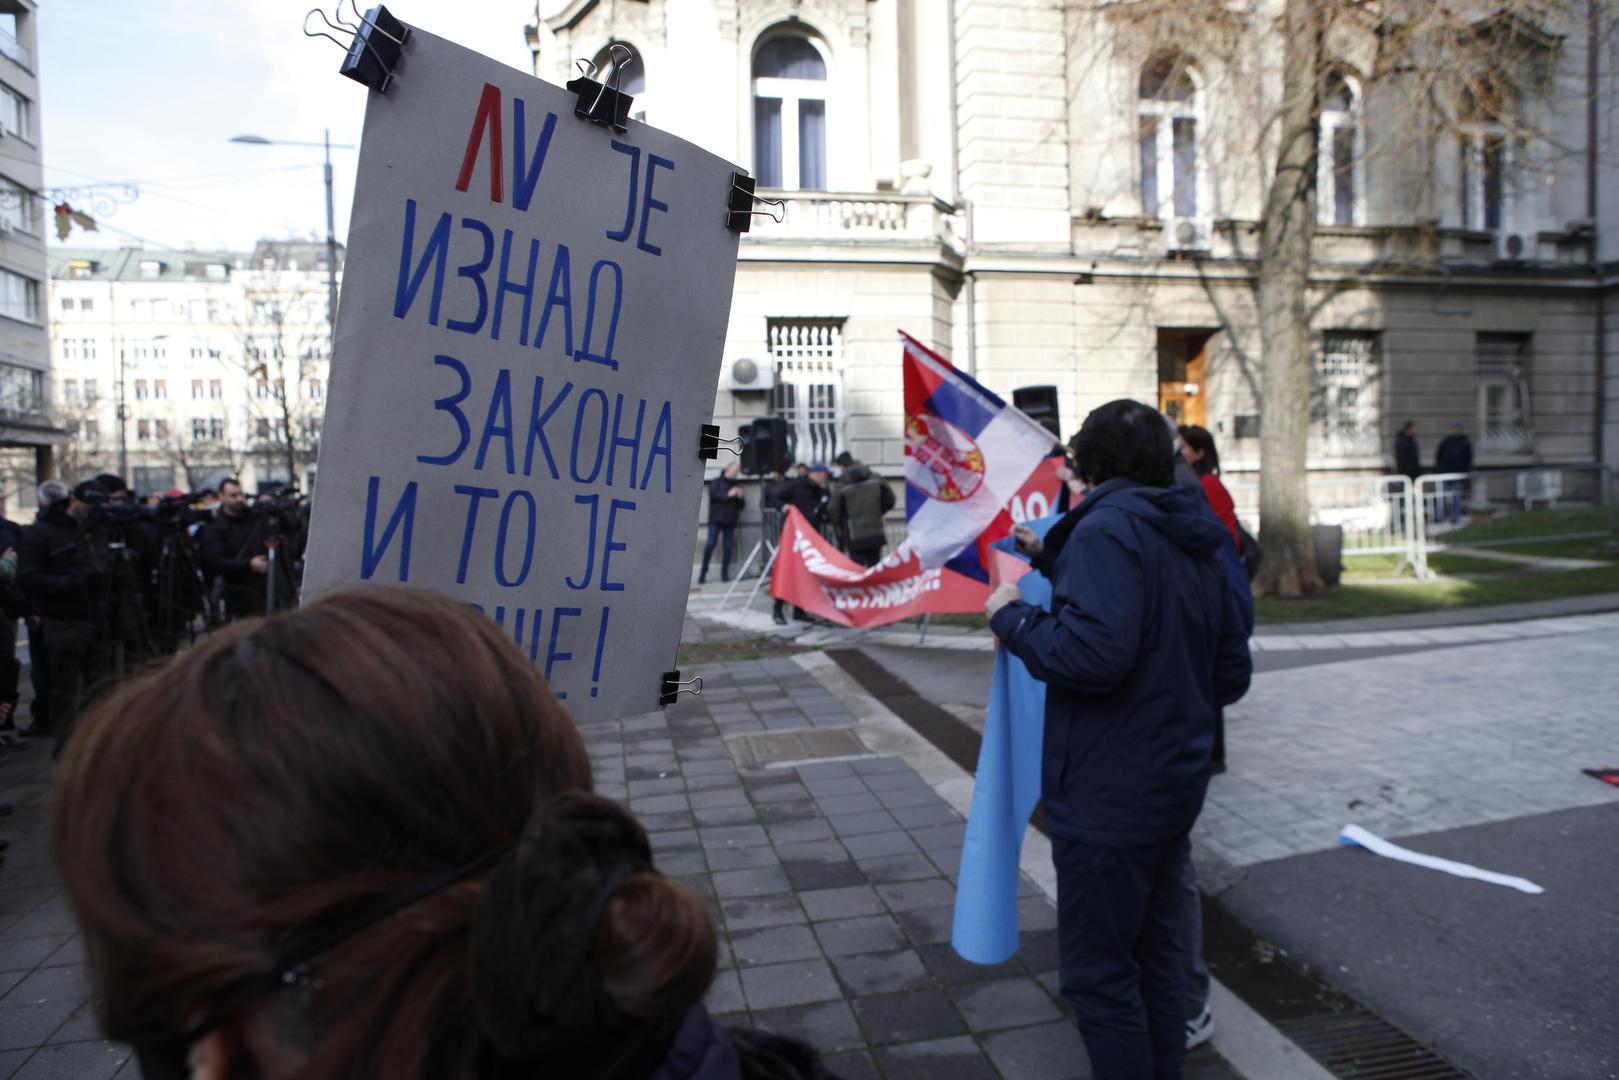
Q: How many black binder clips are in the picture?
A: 5